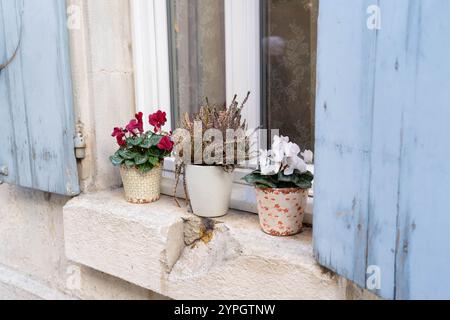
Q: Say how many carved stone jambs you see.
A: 1